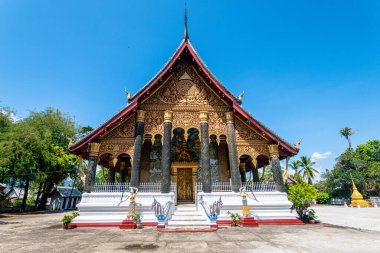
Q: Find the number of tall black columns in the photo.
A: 6